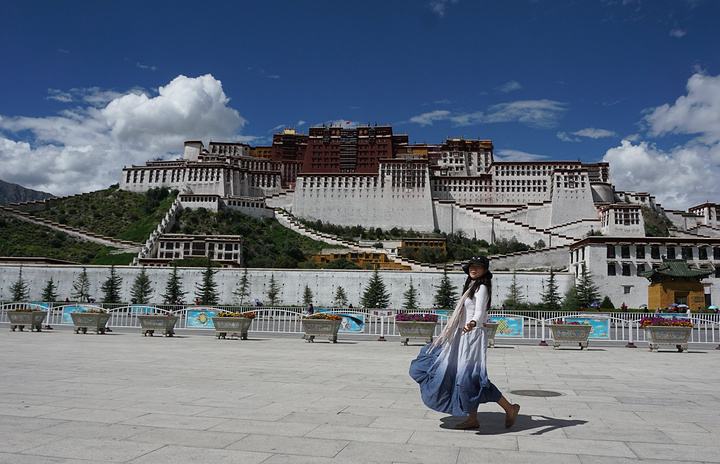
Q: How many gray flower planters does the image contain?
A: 9